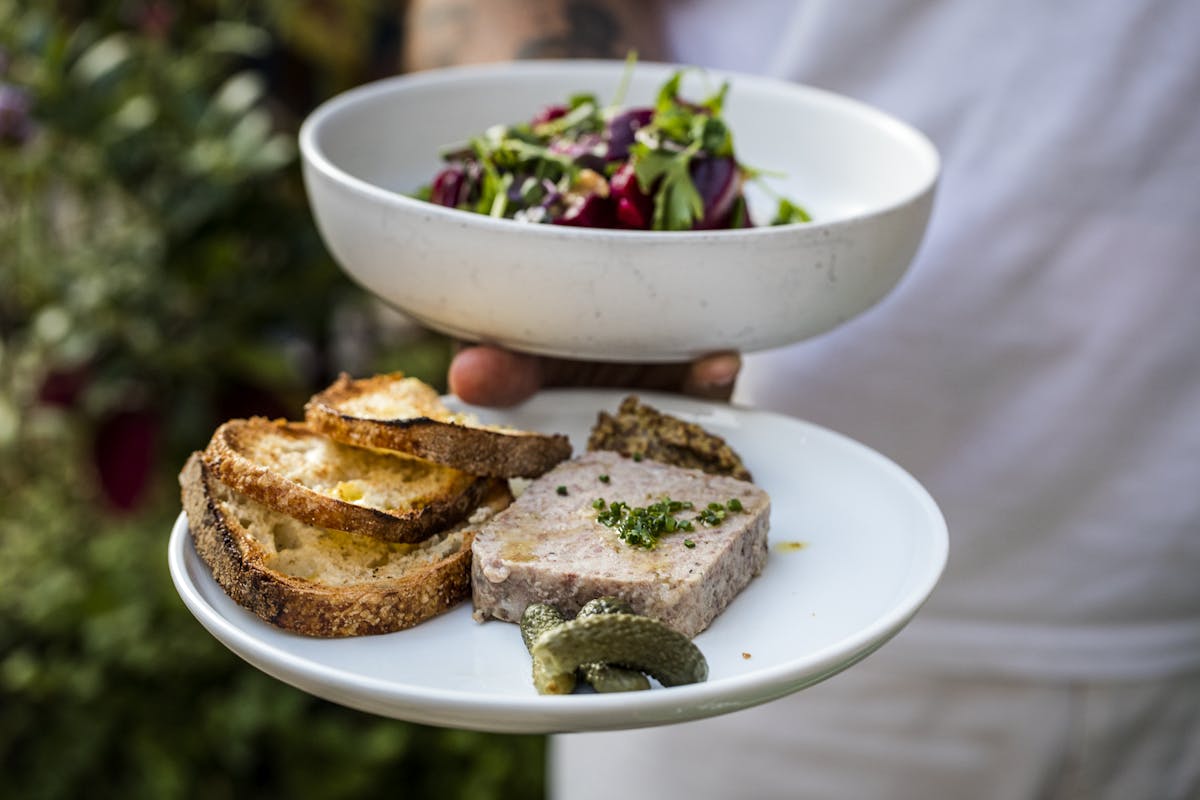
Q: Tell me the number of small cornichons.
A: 3